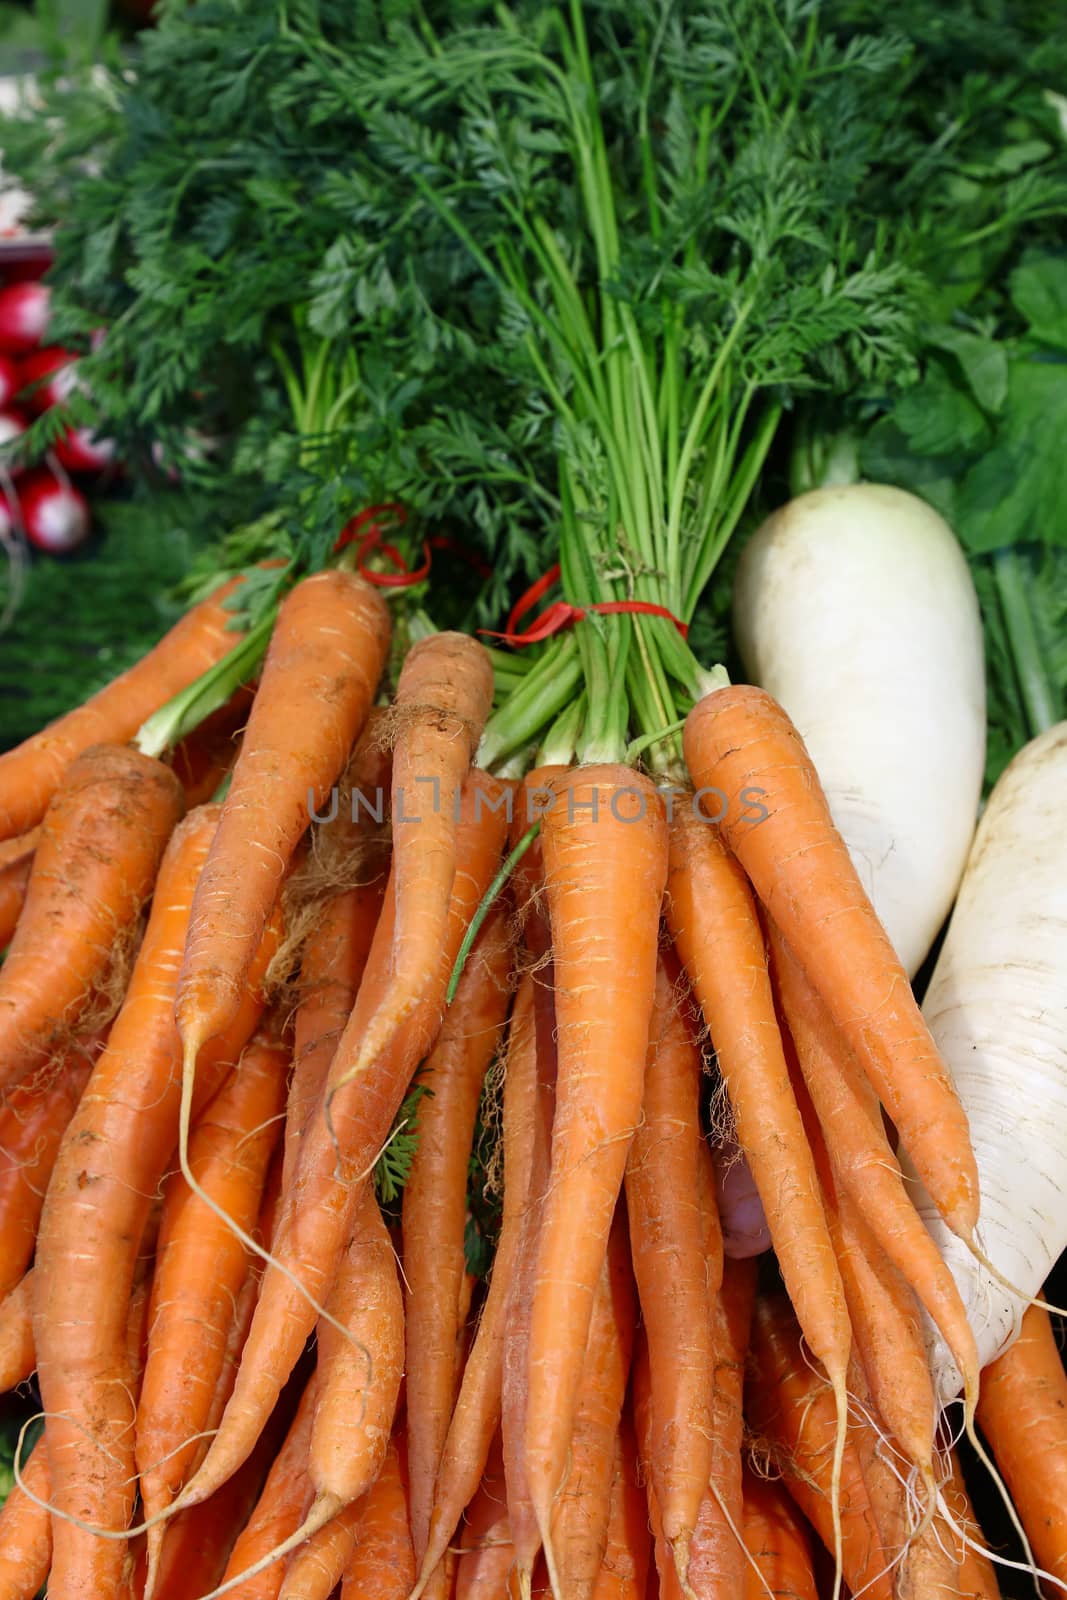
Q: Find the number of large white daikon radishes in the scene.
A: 2